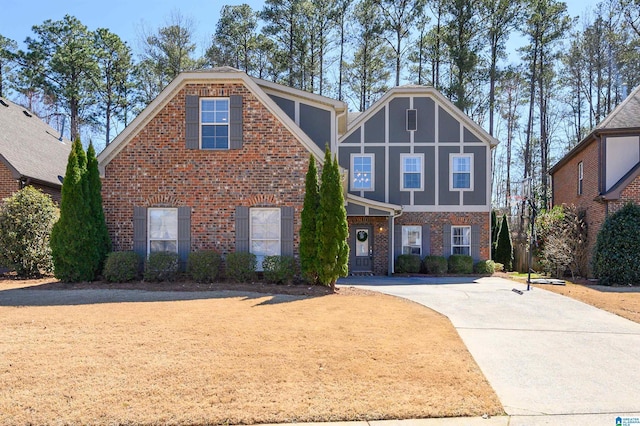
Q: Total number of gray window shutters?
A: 10